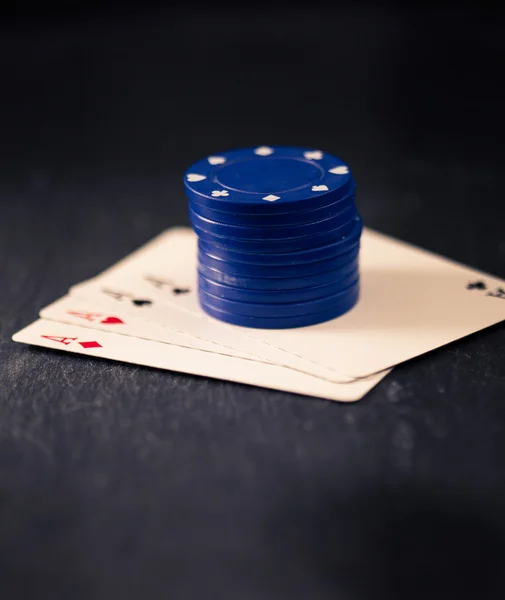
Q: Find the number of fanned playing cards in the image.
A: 4